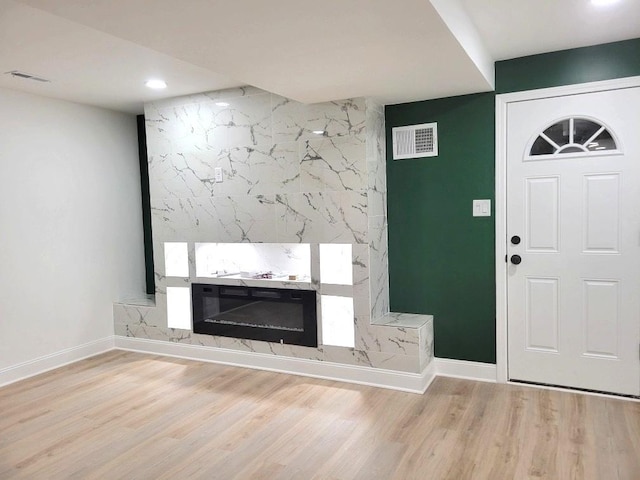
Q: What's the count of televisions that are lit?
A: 0